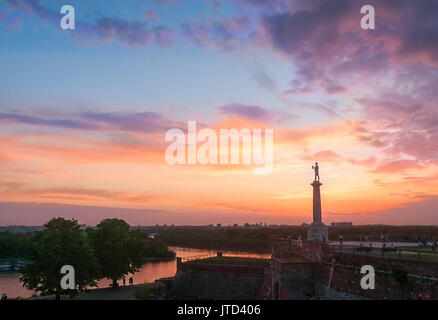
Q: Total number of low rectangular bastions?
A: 1